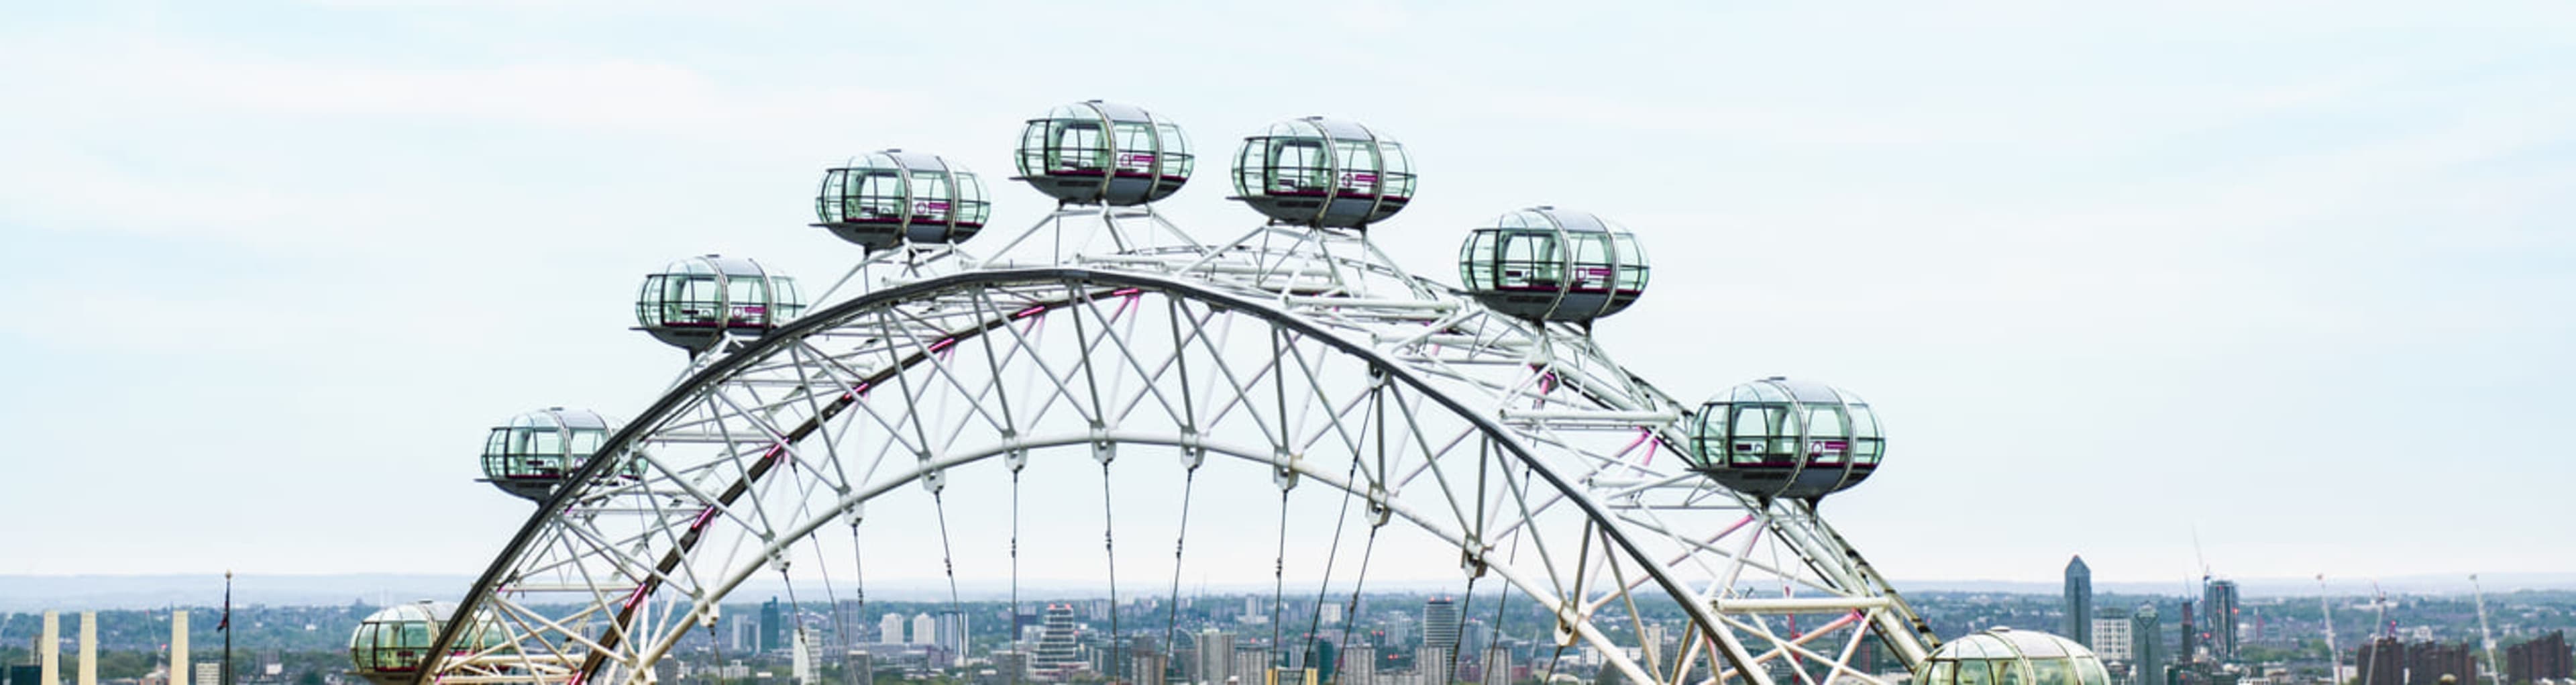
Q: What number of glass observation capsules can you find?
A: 9